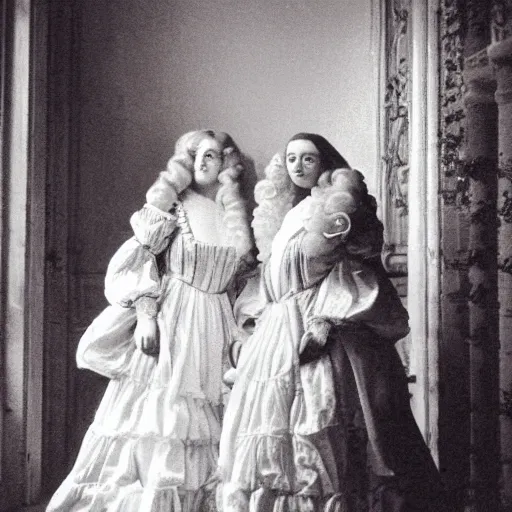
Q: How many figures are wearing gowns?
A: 2